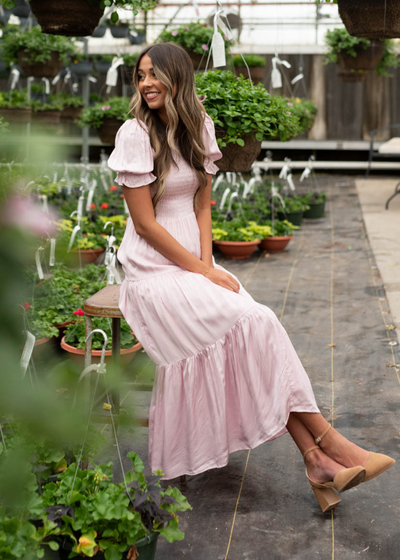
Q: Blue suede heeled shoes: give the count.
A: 0